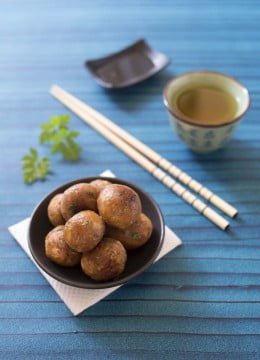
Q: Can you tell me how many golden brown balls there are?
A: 8